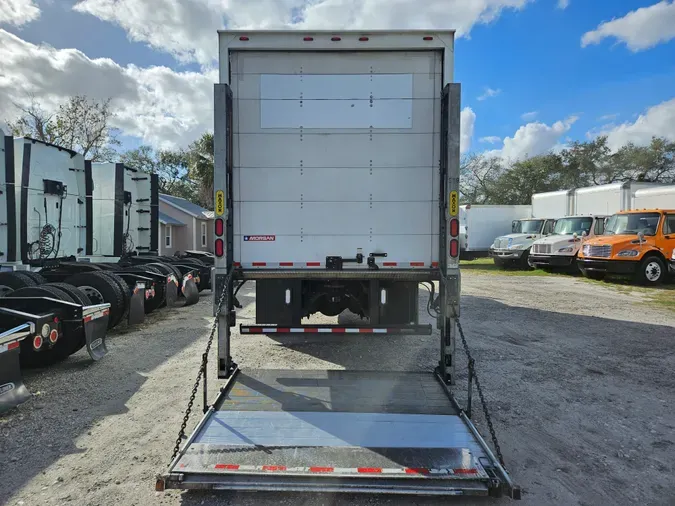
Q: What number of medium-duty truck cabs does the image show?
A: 3